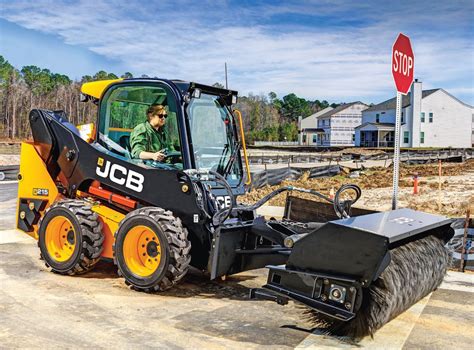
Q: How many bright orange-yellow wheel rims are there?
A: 2